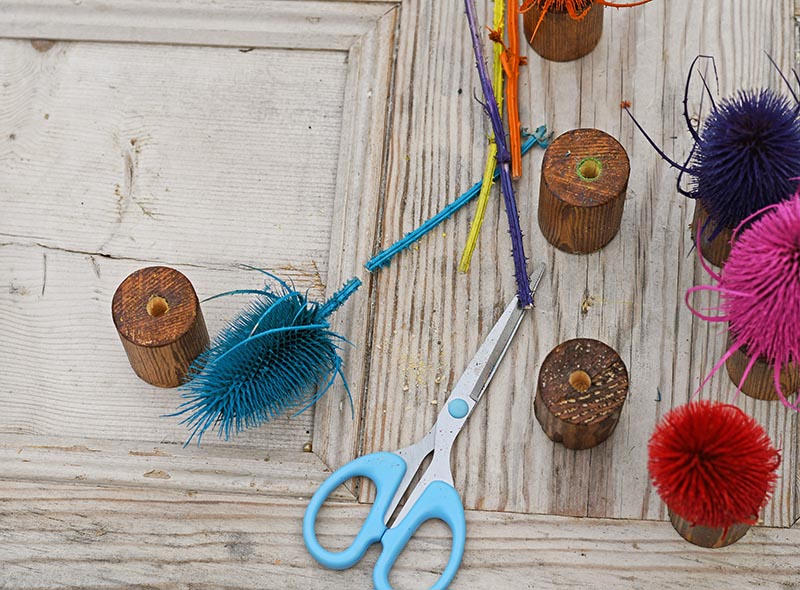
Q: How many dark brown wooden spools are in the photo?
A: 7